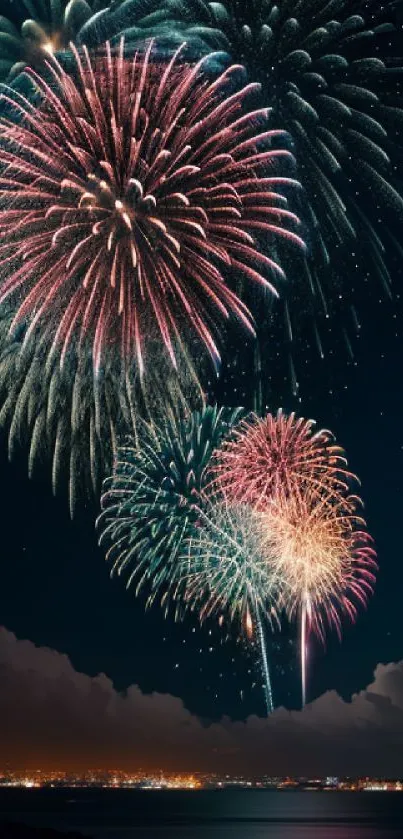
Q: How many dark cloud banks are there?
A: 1